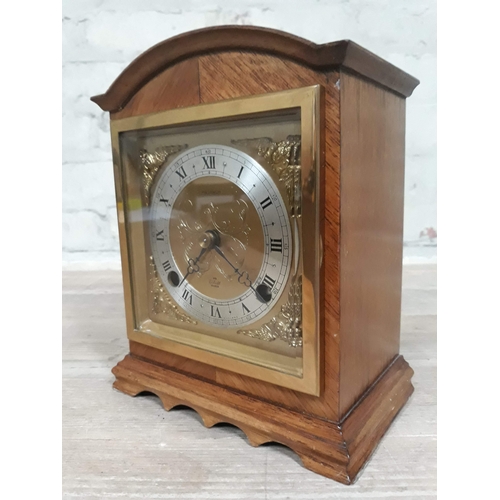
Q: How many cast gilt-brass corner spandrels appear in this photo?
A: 4